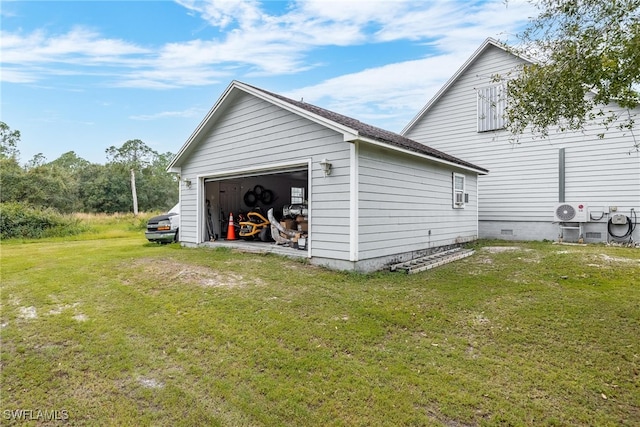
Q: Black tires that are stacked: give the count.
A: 3